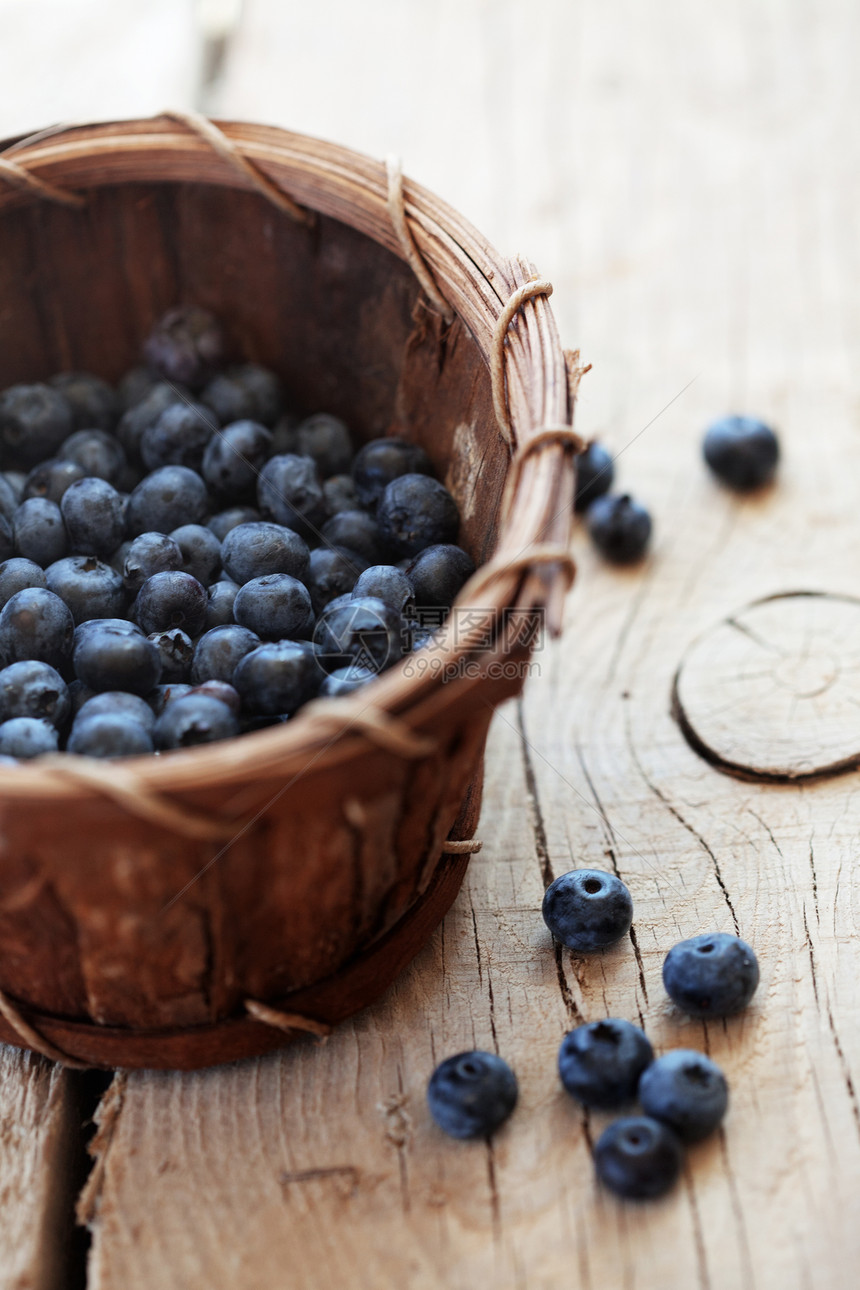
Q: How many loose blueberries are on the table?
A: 9